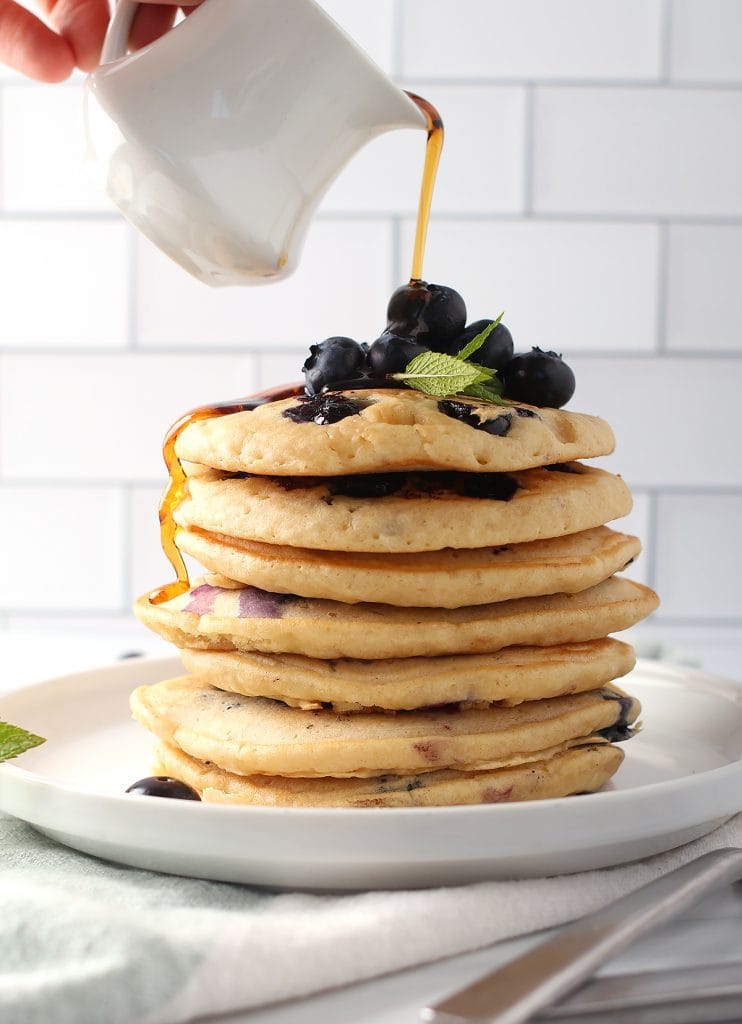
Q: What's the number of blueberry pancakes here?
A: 7